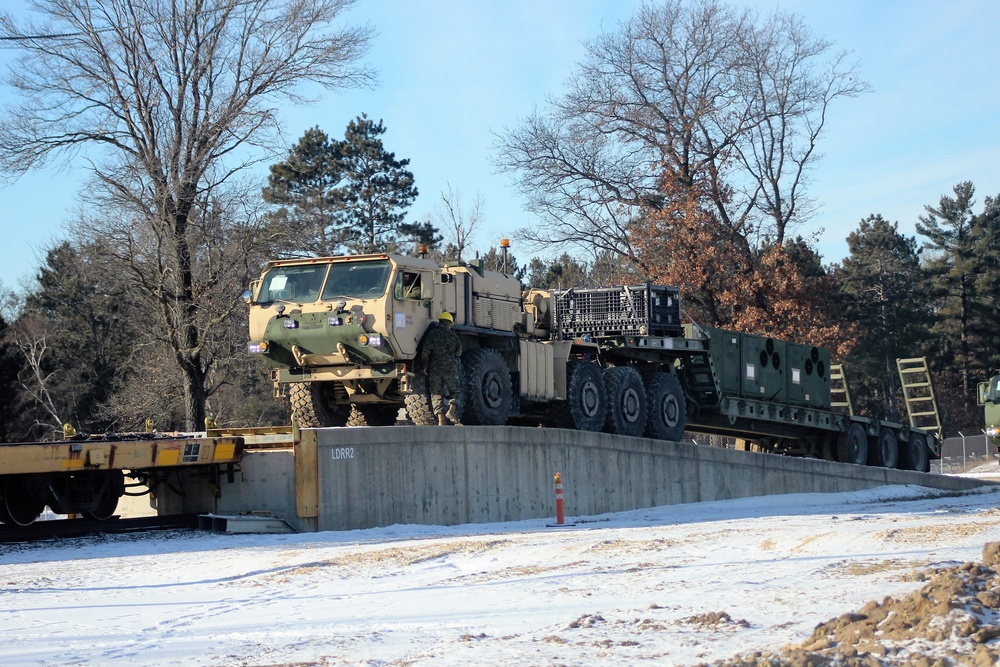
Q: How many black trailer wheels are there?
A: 3